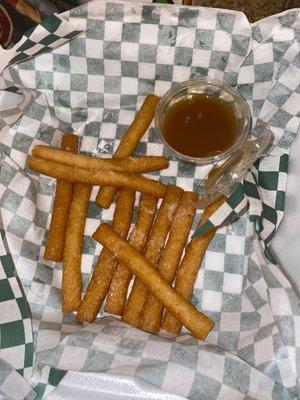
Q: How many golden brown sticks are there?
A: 11